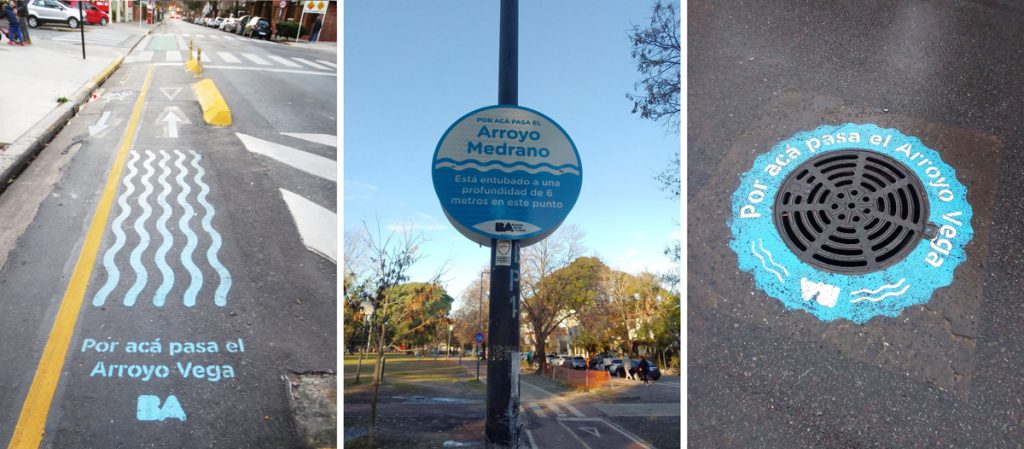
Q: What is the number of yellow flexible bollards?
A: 2